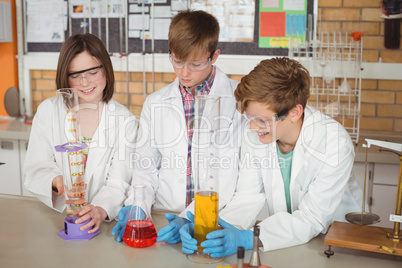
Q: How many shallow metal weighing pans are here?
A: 1